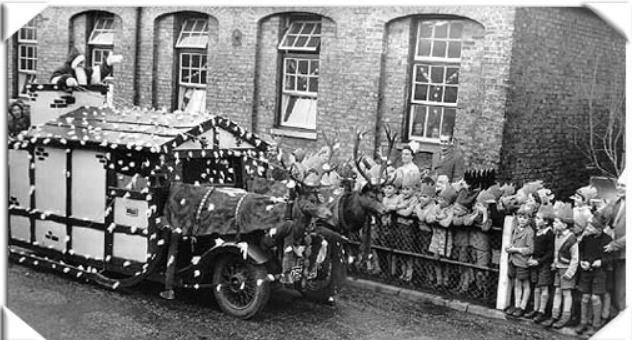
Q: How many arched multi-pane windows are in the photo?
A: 5